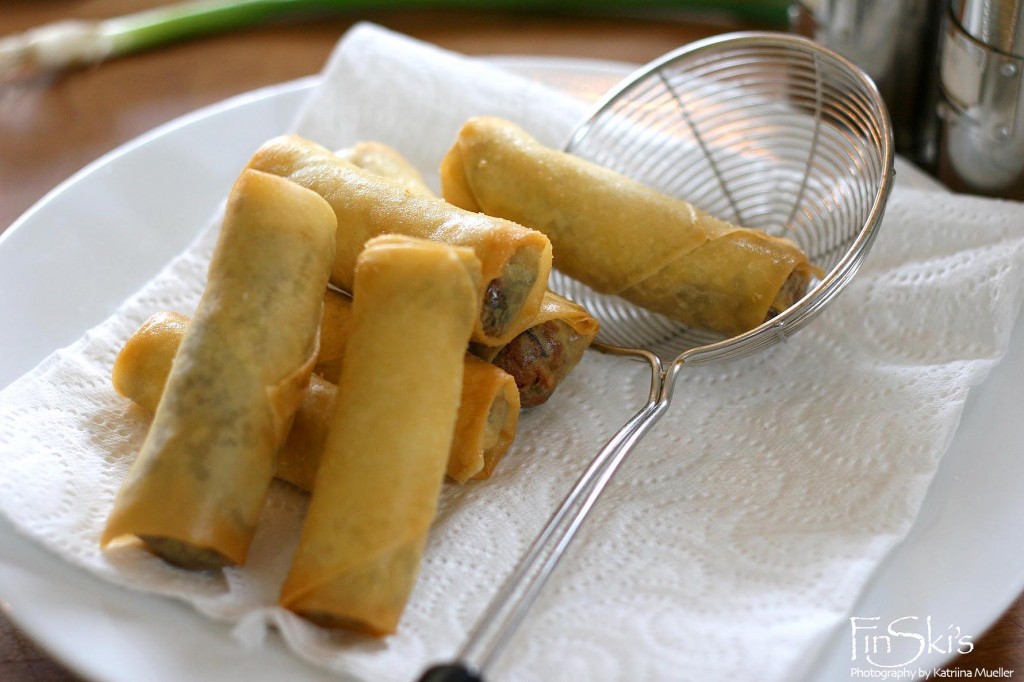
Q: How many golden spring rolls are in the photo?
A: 7